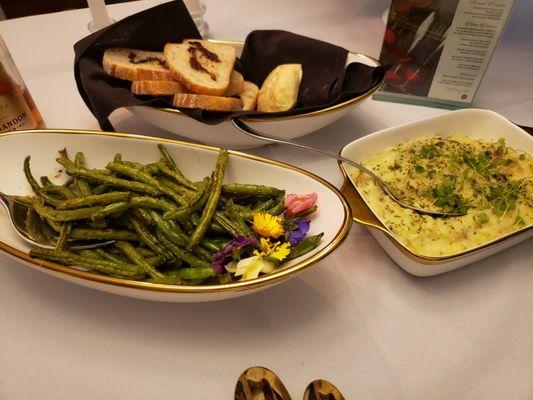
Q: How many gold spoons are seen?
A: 2